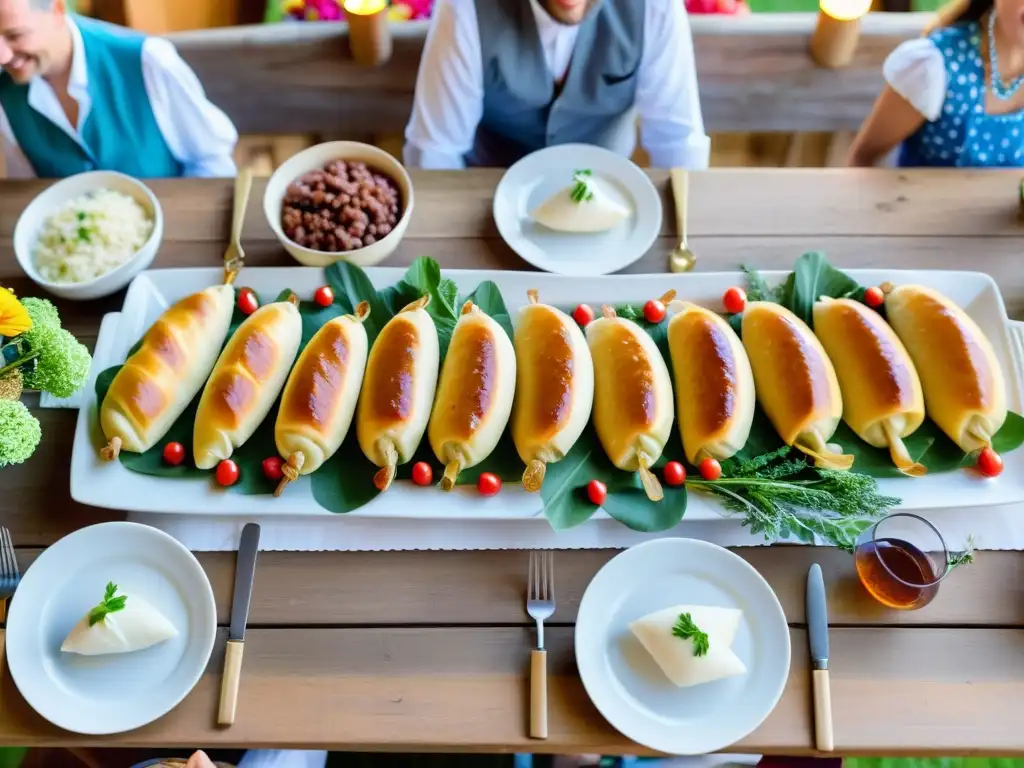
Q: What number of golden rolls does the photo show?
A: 11